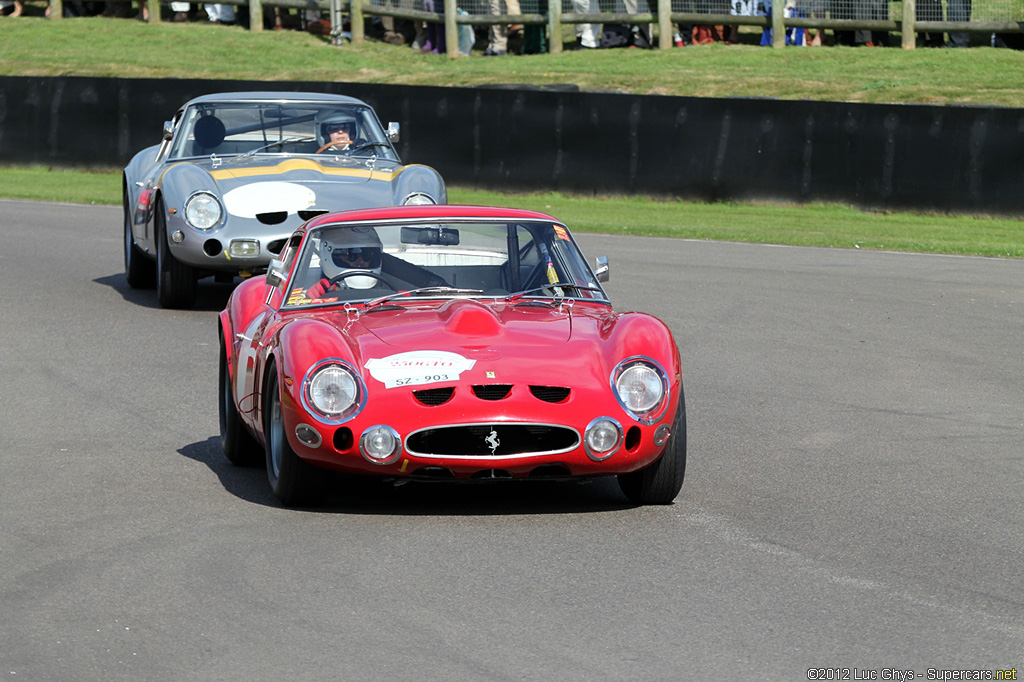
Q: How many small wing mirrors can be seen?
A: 4